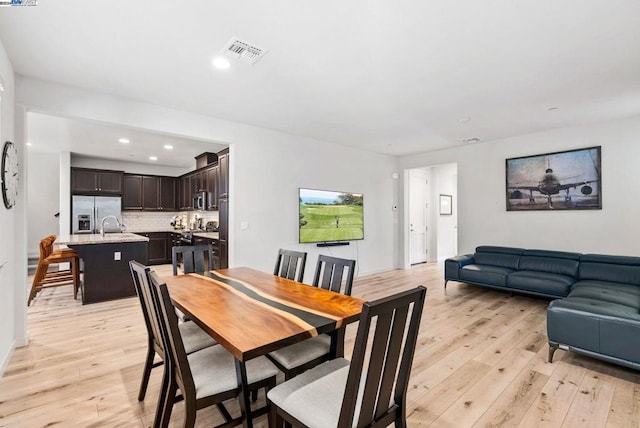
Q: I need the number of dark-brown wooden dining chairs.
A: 6